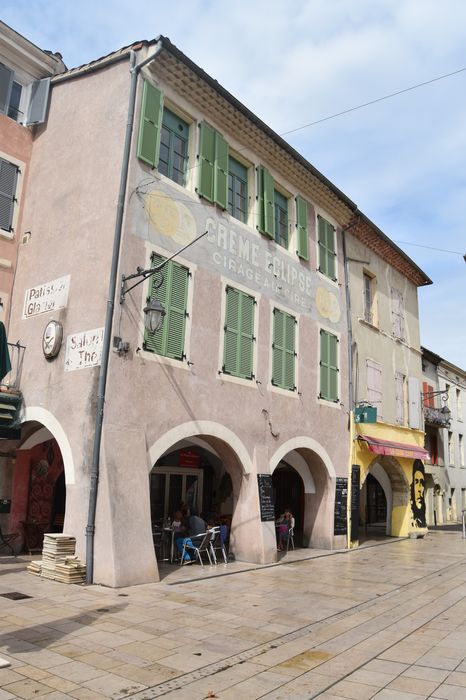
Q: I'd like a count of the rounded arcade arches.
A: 4